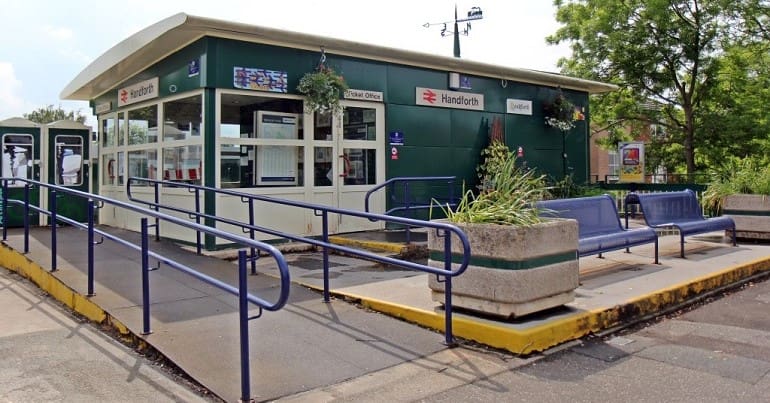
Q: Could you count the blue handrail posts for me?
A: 13